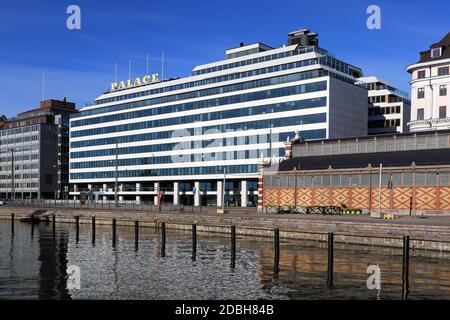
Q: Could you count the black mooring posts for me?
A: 13